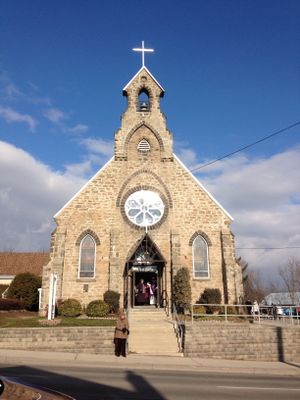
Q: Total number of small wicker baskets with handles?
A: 0